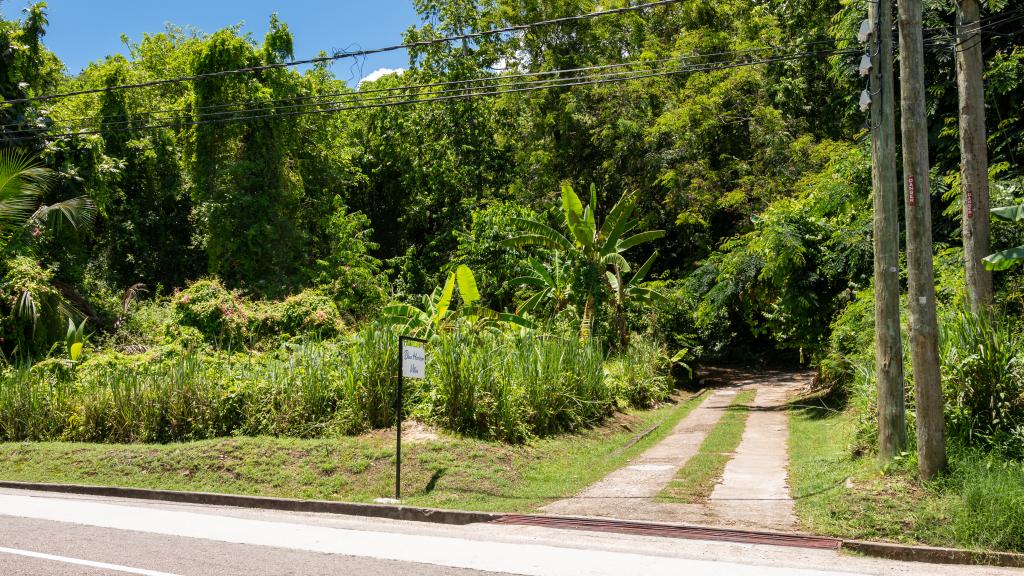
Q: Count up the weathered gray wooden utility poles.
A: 3